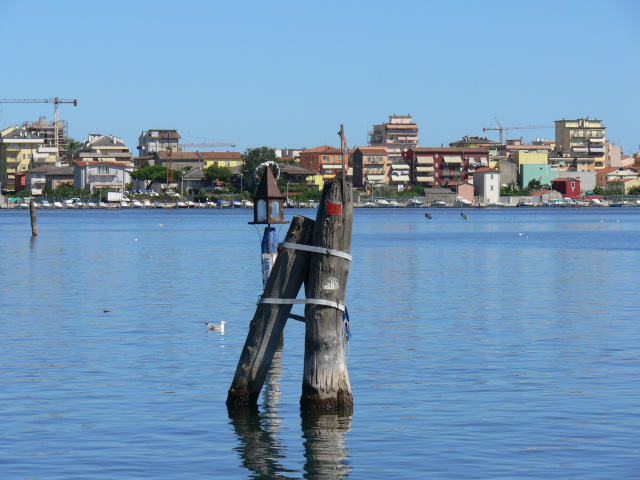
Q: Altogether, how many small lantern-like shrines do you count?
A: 1